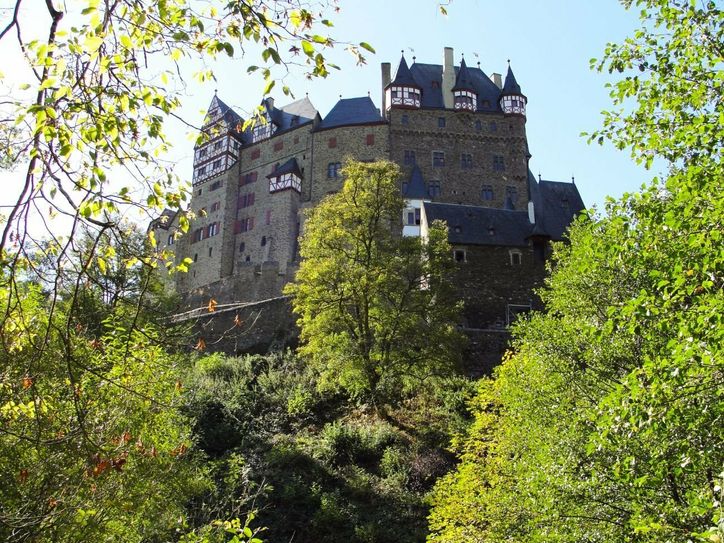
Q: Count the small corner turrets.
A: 3